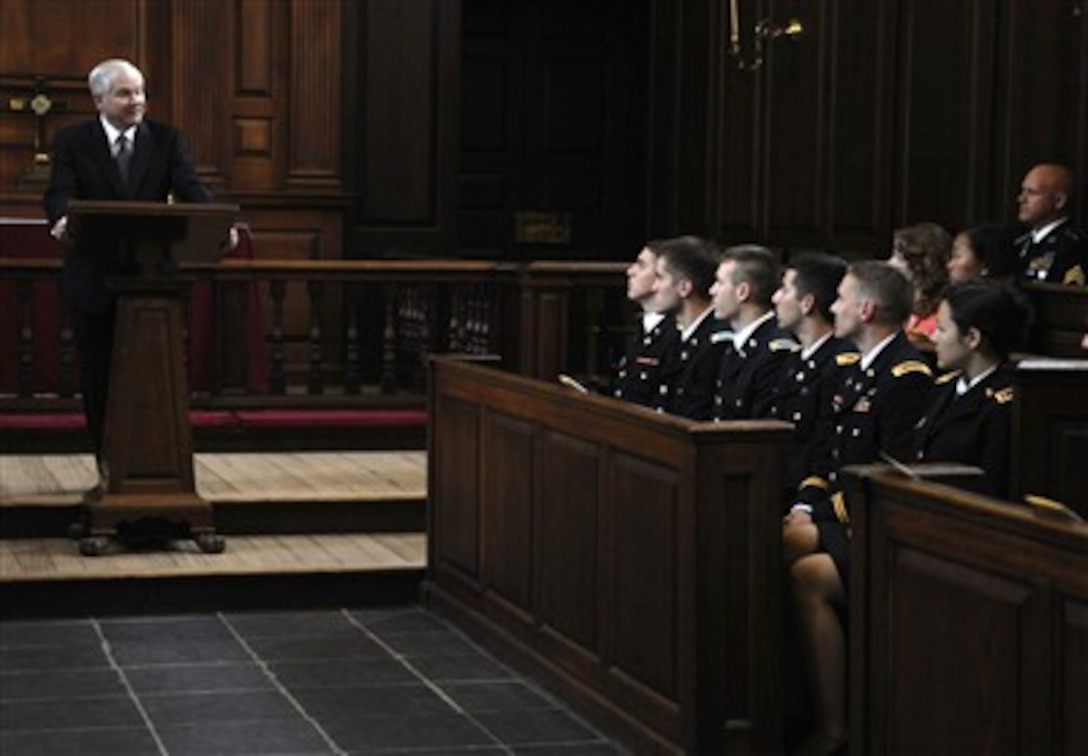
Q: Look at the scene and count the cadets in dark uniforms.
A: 6